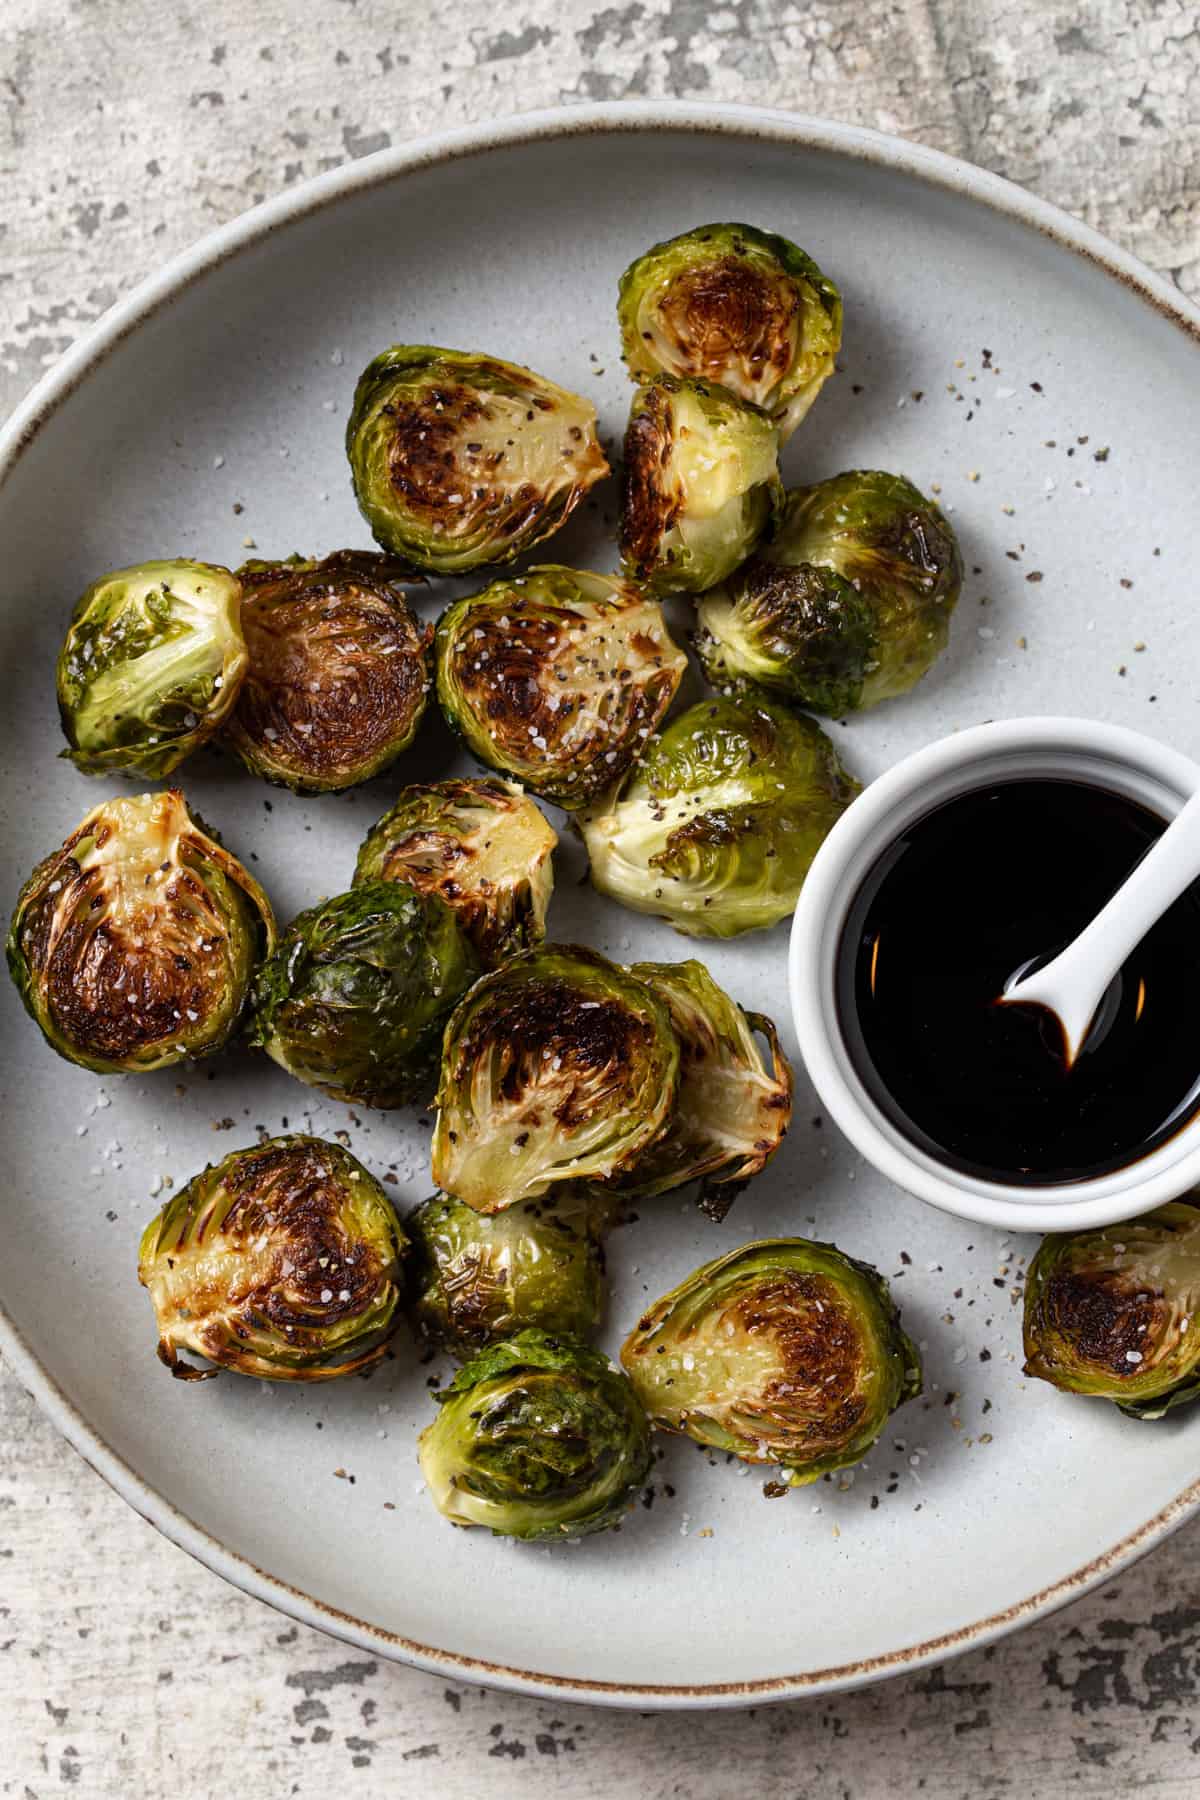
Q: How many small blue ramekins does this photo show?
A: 0